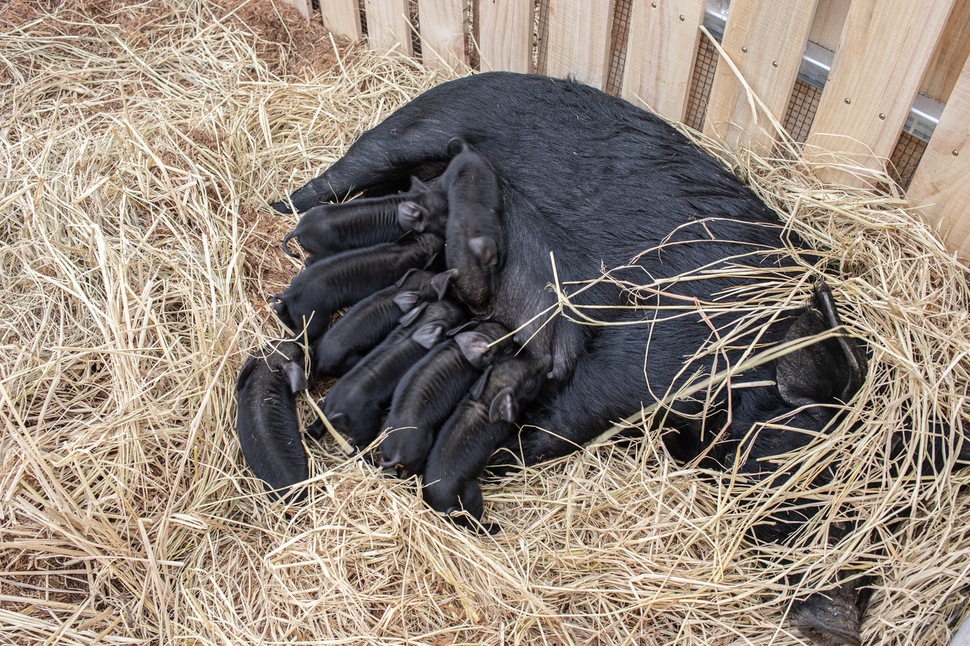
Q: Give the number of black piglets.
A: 8